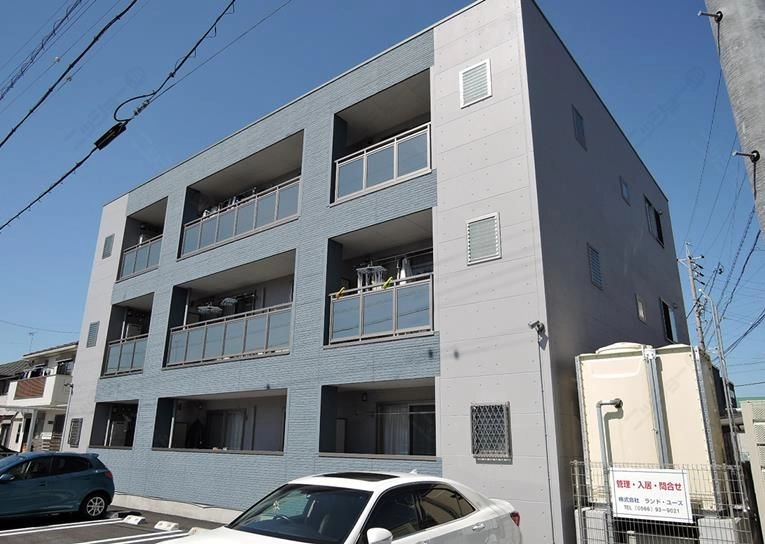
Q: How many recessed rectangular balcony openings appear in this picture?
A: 9